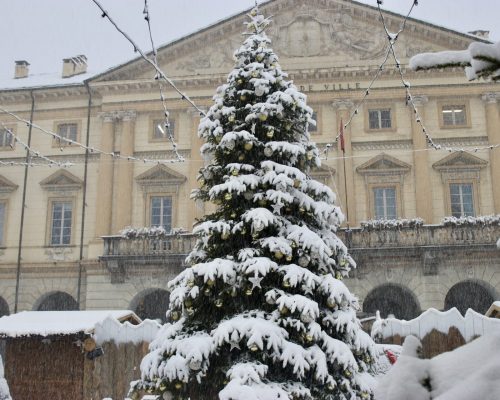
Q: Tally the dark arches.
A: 5